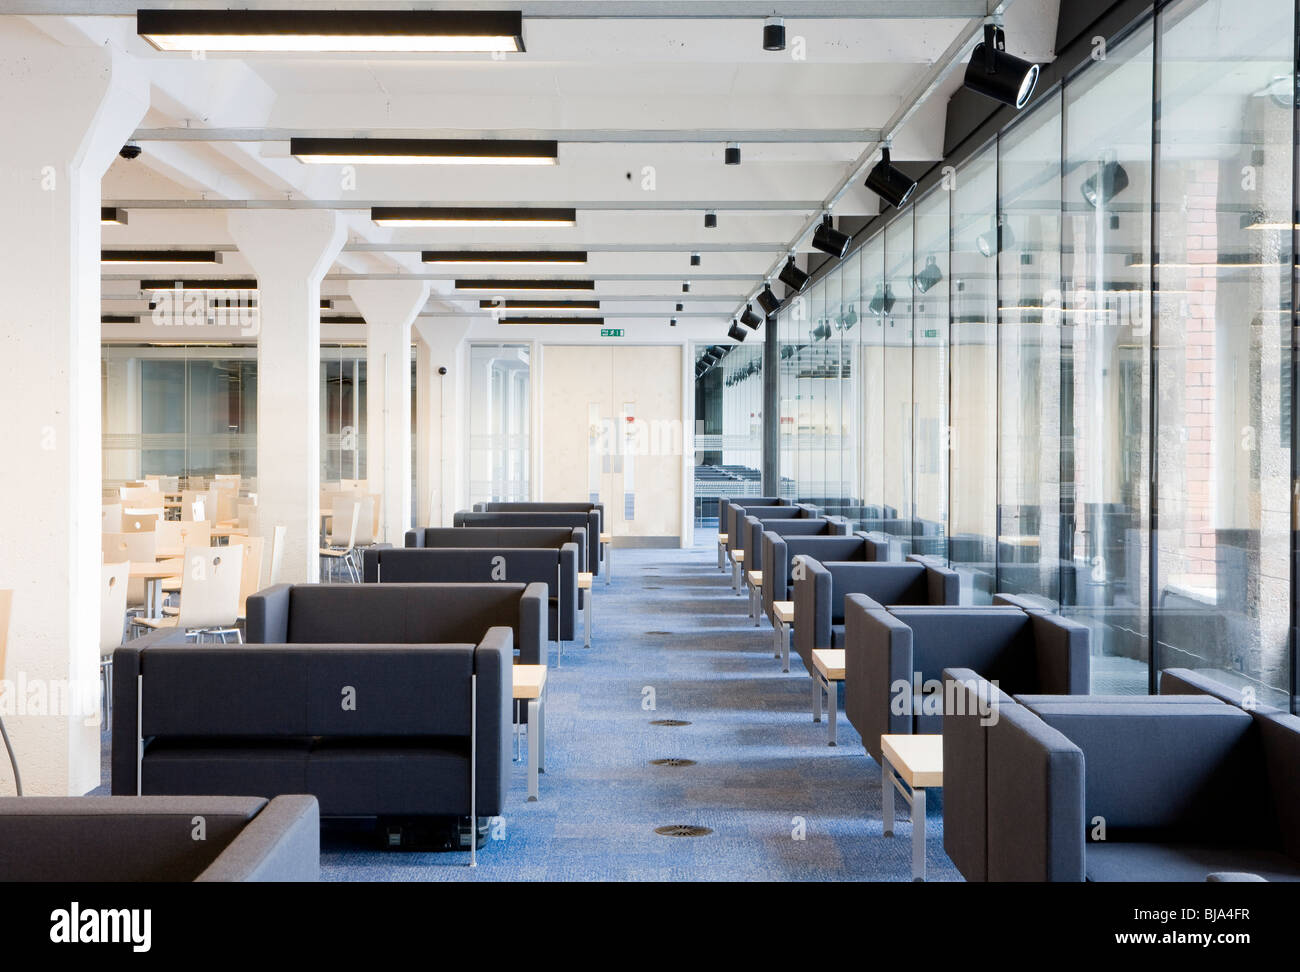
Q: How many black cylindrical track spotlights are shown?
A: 7